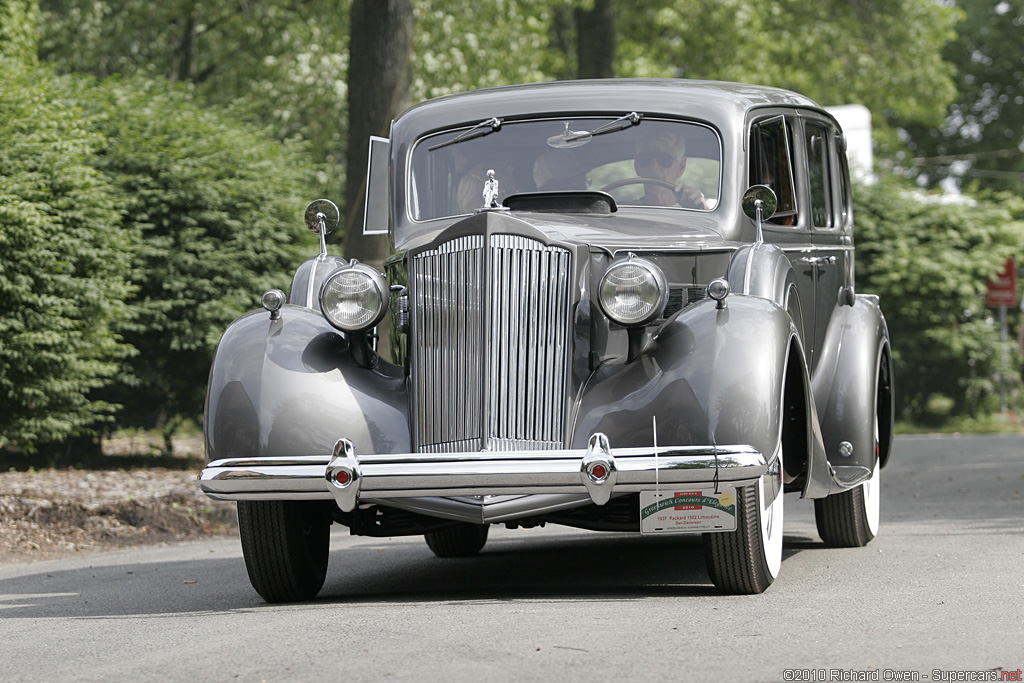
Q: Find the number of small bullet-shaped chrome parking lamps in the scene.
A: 2